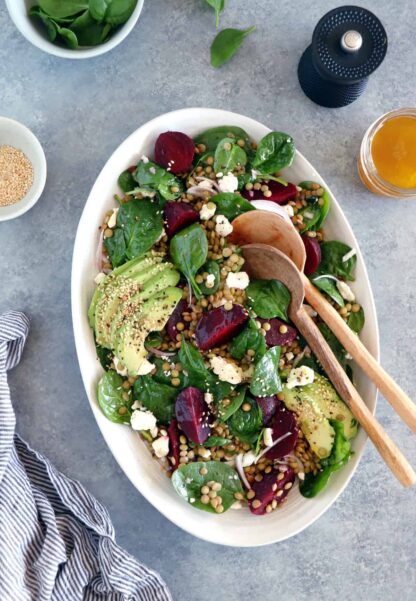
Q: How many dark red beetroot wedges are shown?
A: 12